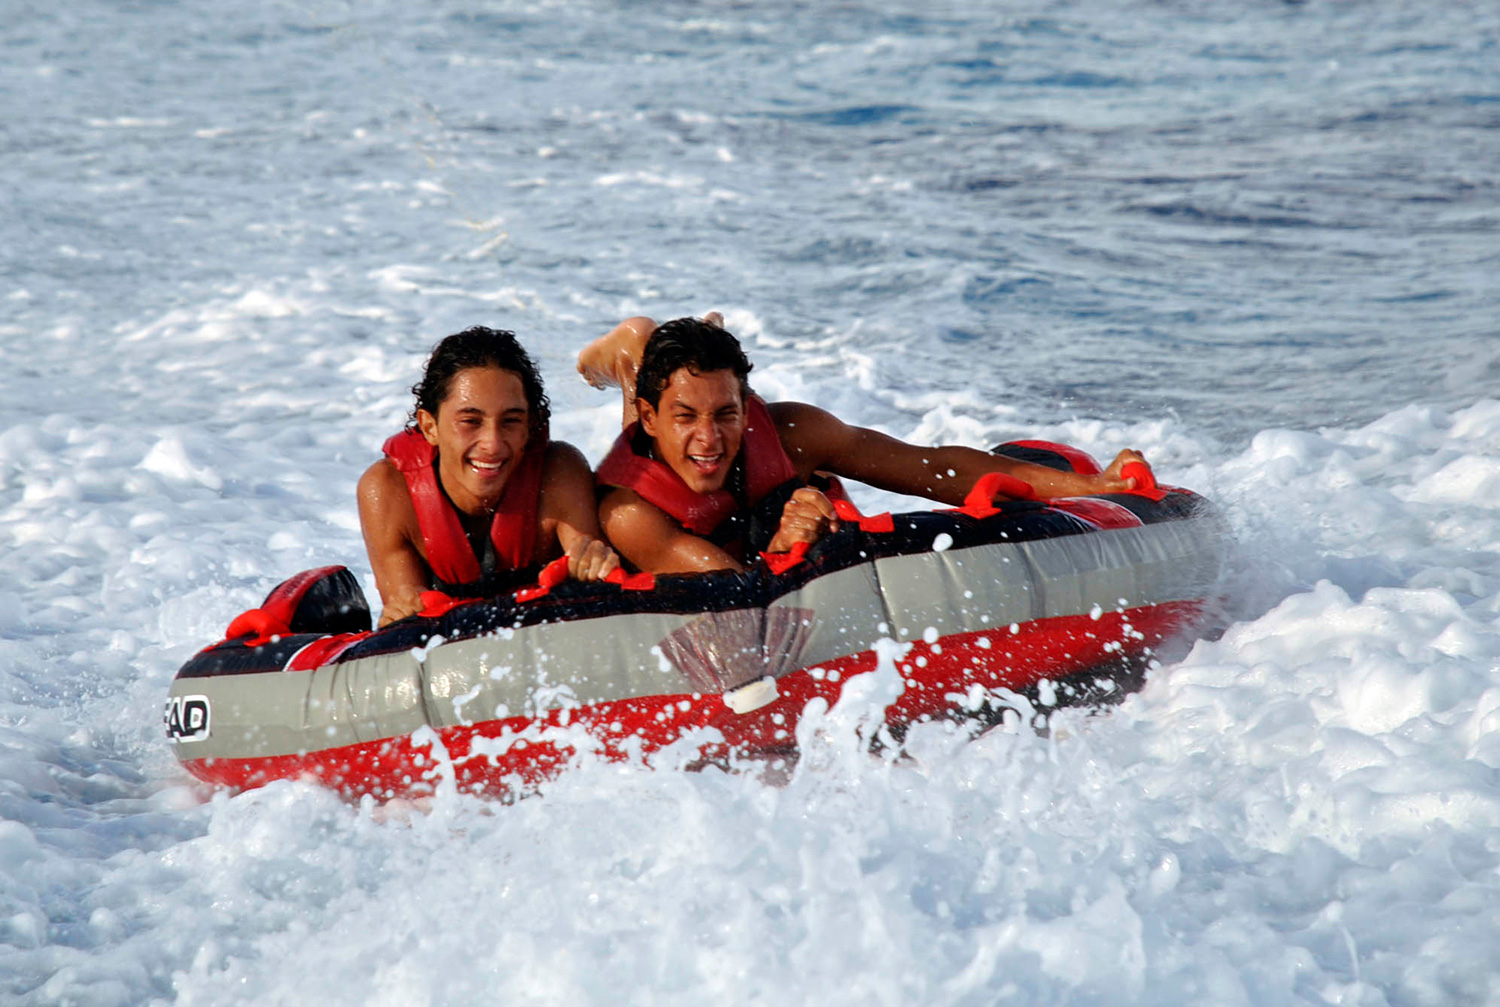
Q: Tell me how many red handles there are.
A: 6